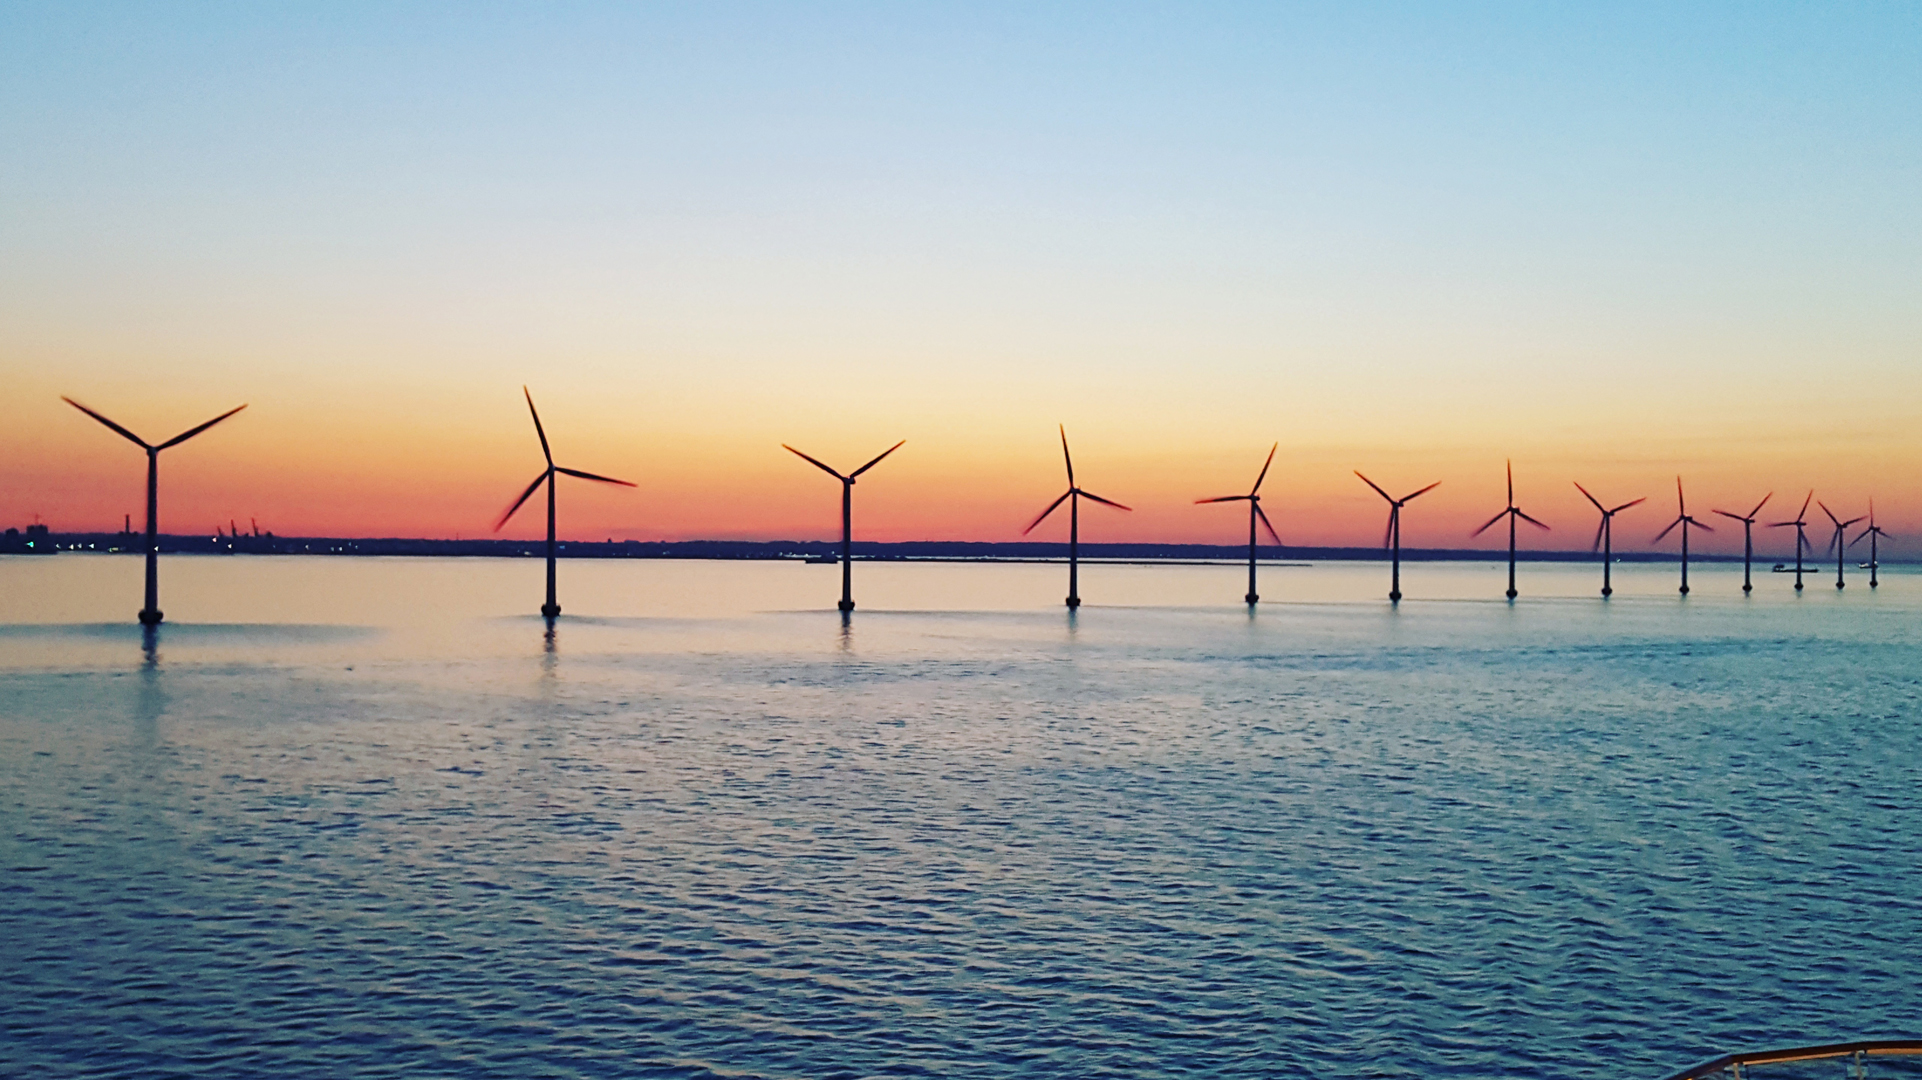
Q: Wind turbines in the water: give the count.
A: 13